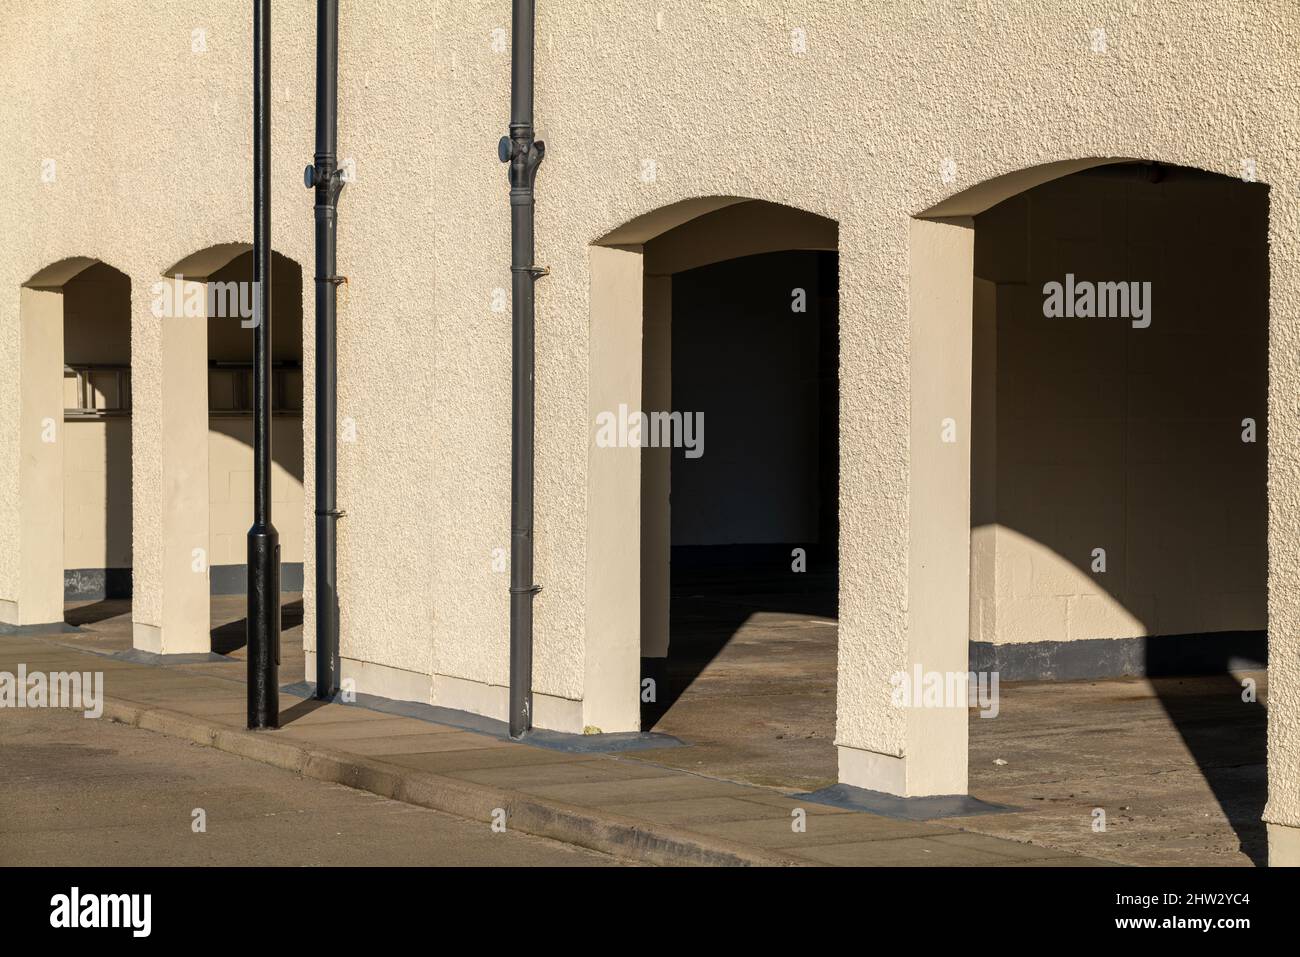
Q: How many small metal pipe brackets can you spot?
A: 4